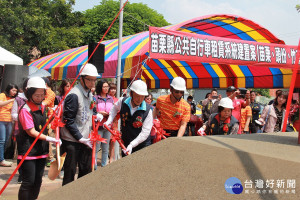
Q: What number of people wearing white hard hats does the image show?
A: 5